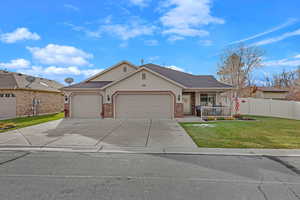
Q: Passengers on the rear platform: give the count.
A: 0